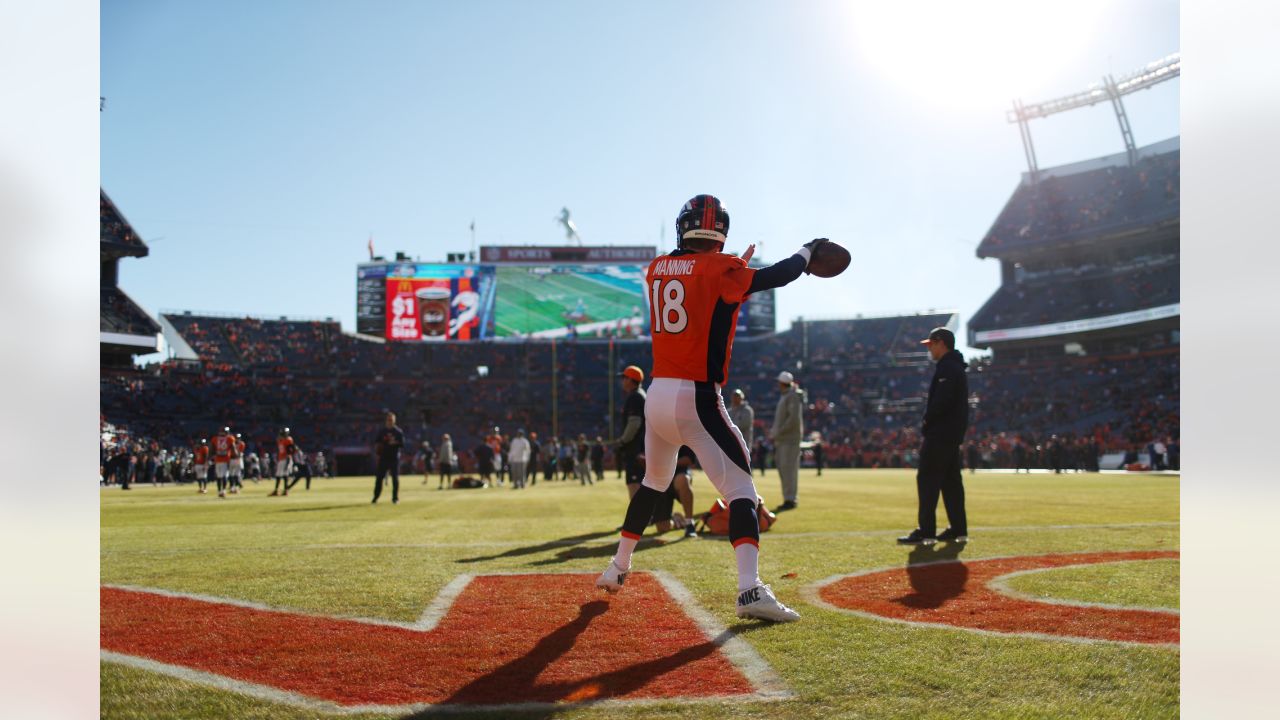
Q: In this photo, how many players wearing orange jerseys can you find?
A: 6